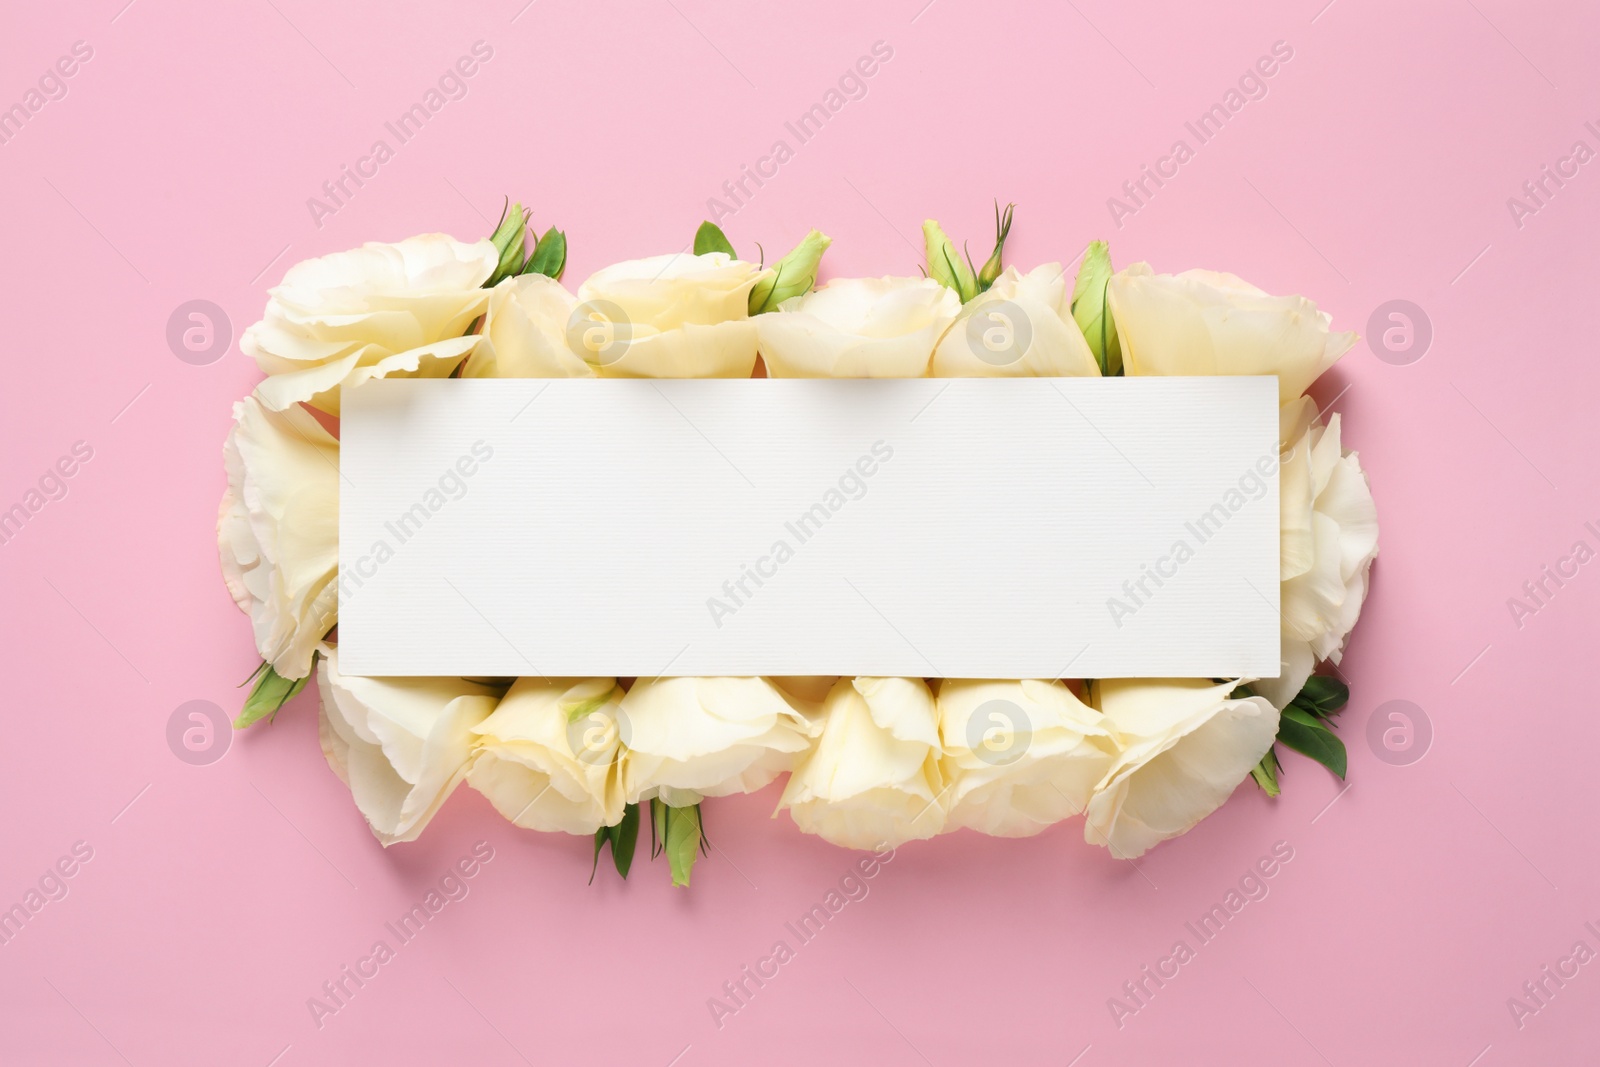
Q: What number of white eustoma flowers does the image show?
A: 14